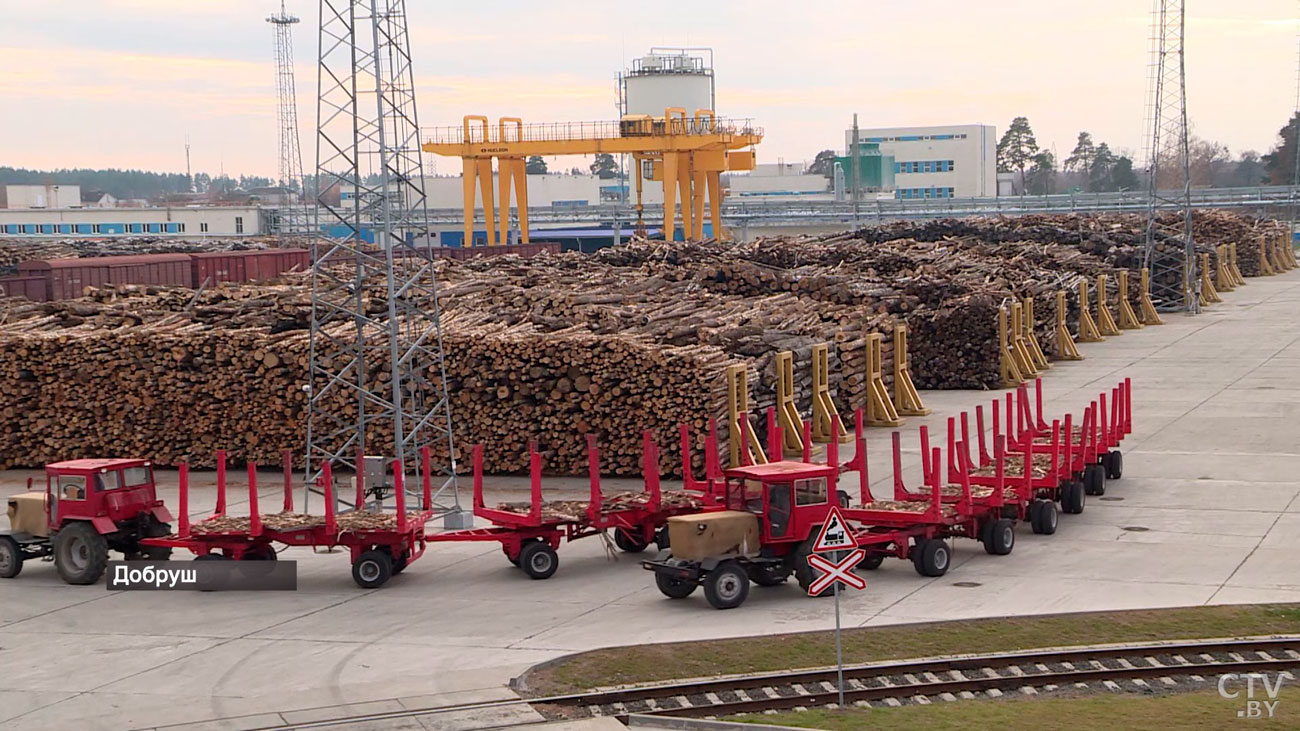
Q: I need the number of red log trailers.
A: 6